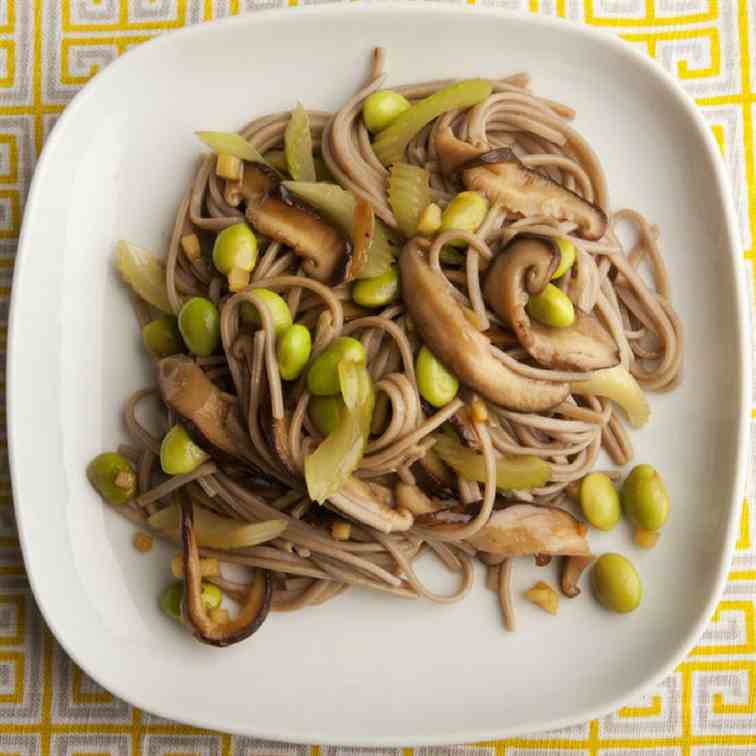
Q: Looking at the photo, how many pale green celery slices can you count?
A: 10